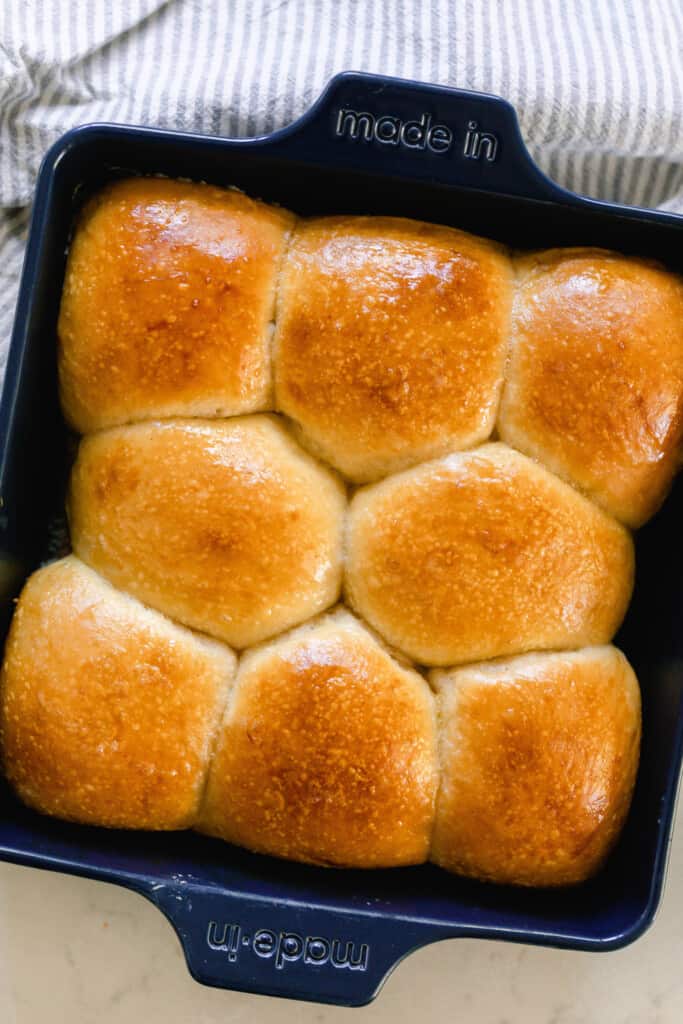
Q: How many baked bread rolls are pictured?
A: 8